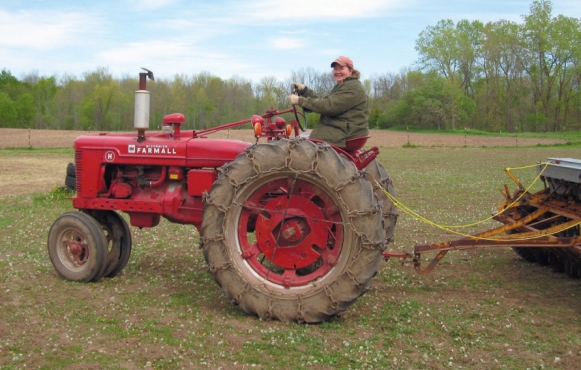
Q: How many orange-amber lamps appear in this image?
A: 2